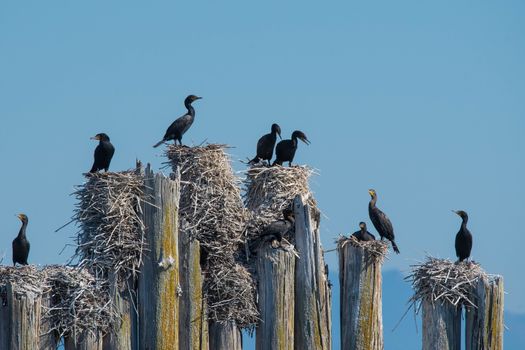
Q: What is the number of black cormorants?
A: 9